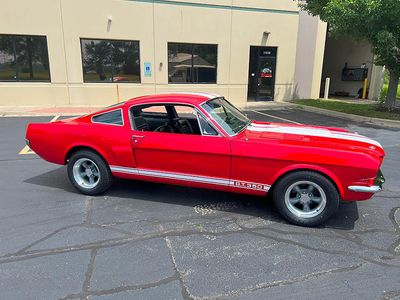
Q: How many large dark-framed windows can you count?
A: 3